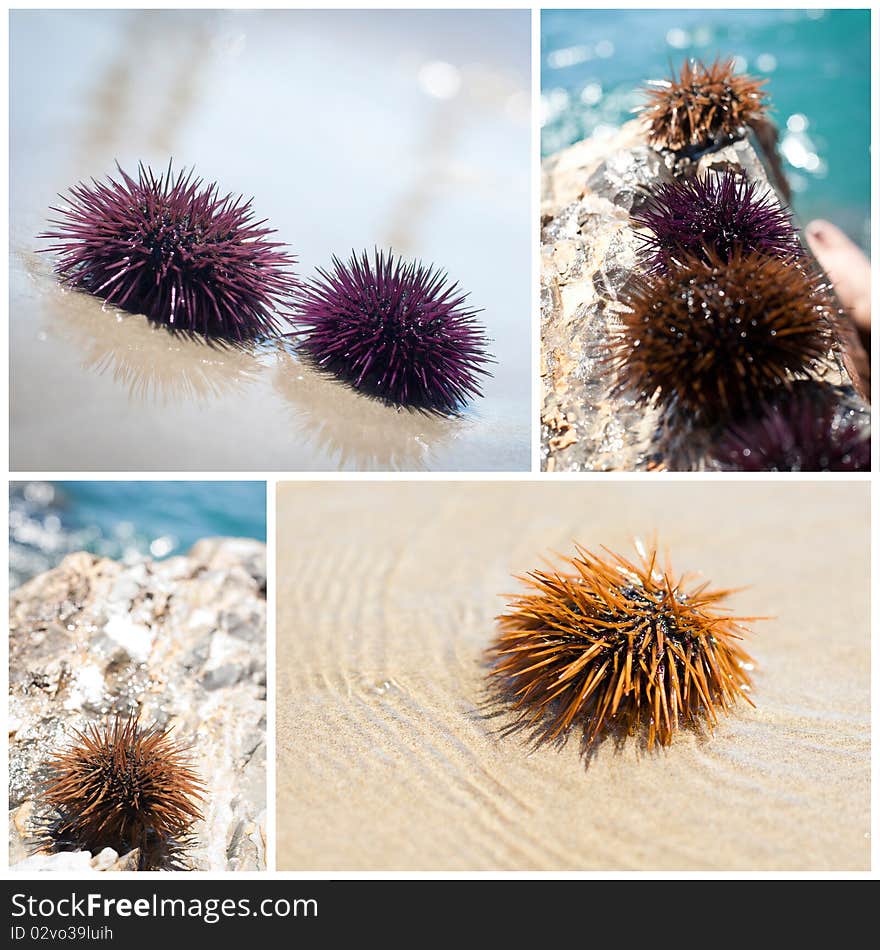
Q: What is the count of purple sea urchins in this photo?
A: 4